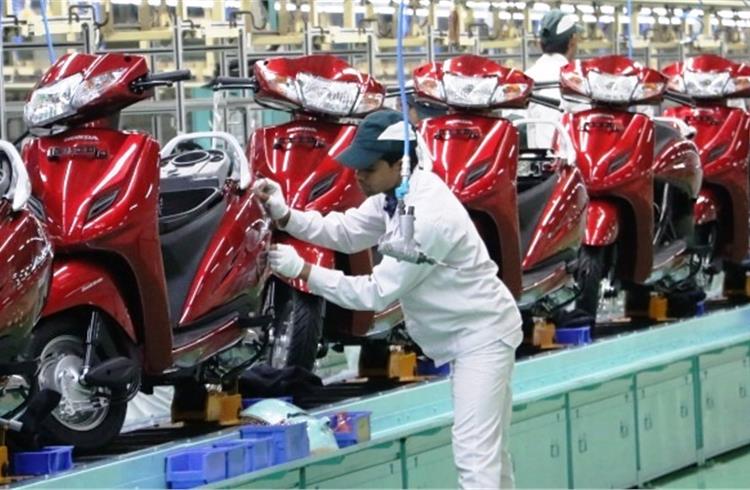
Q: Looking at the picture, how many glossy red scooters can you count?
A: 6